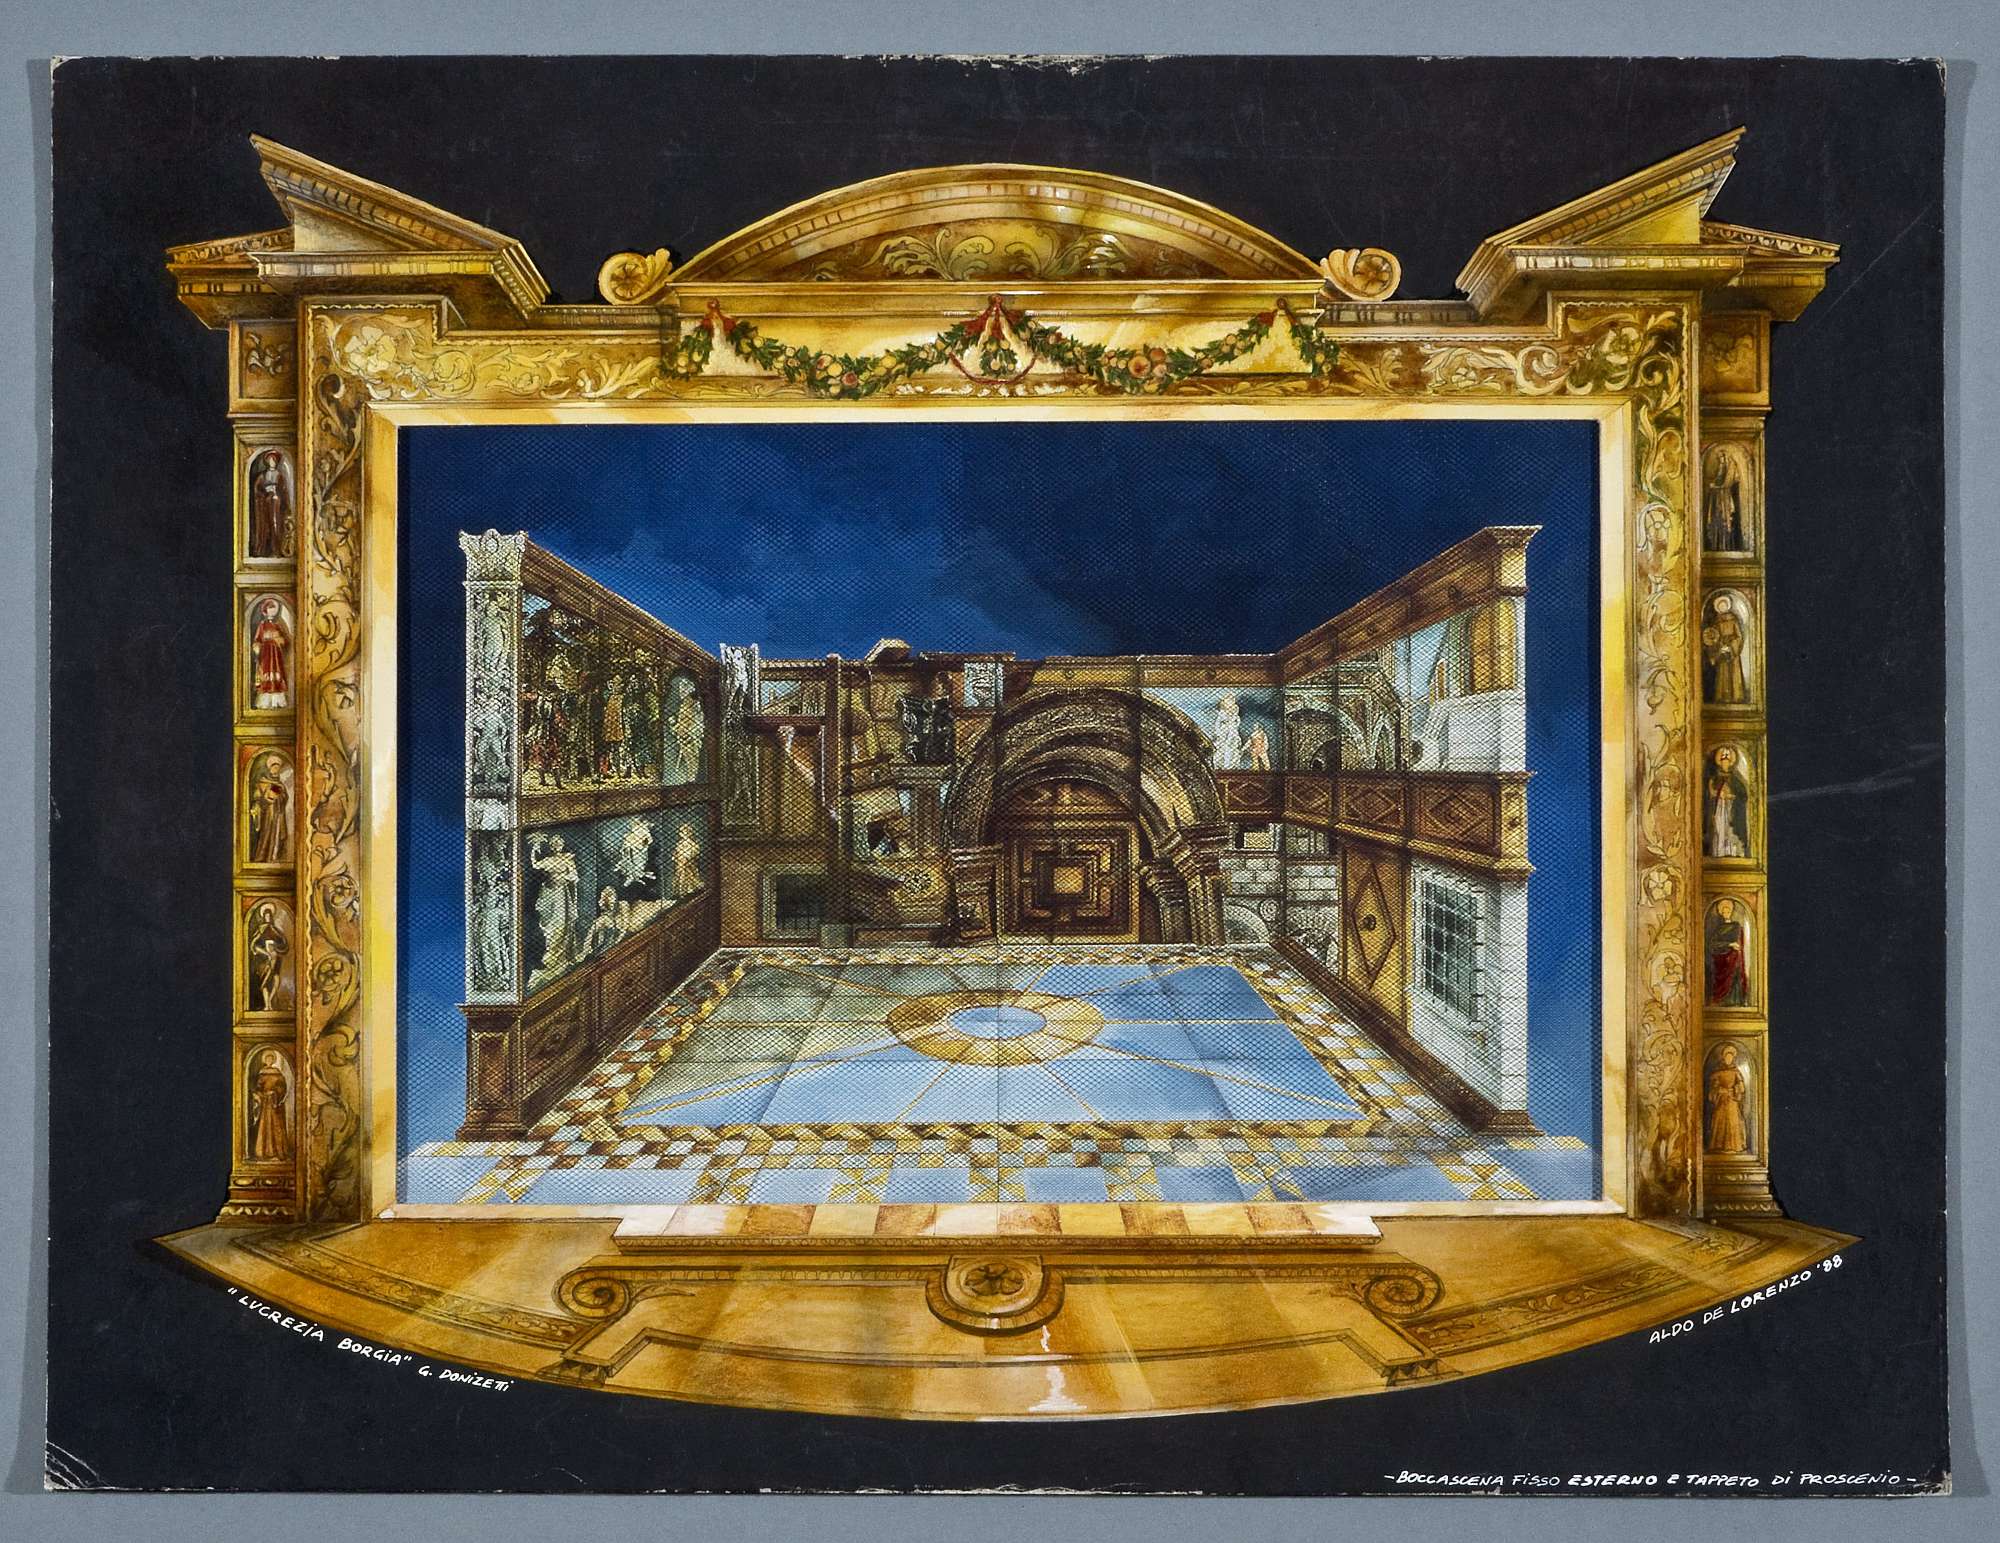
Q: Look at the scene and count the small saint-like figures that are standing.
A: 10